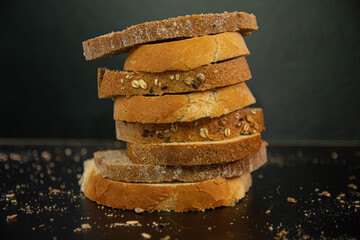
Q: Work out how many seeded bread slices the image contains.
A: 2